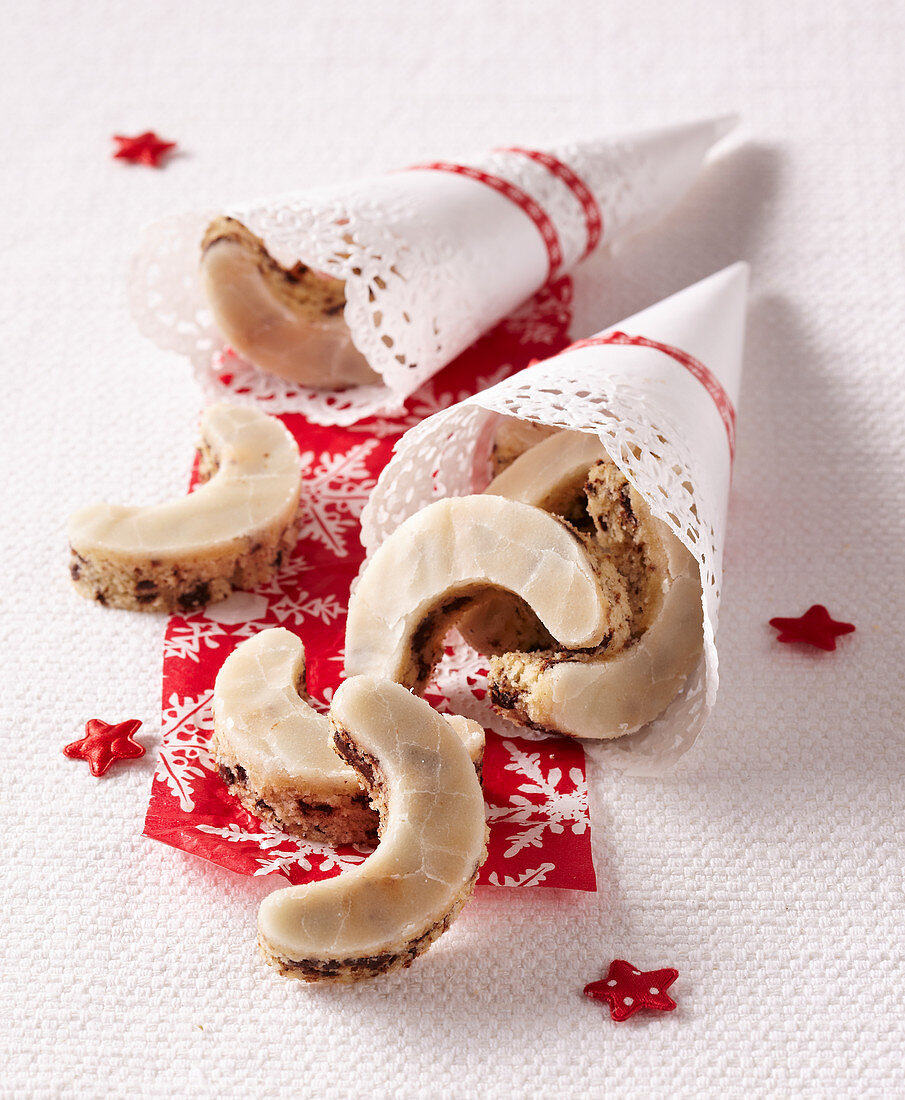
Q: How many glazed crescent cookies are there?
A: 8